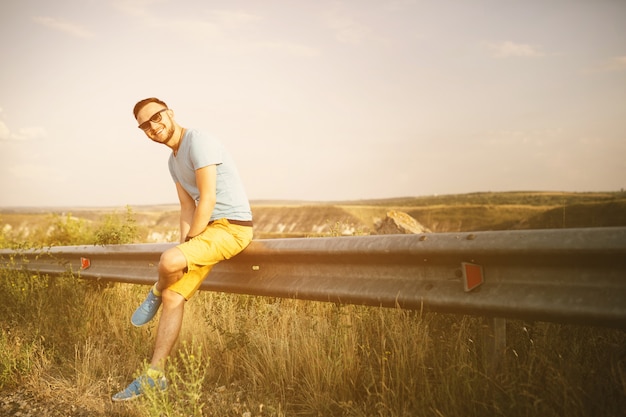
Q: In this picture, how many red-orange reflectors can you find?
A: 2